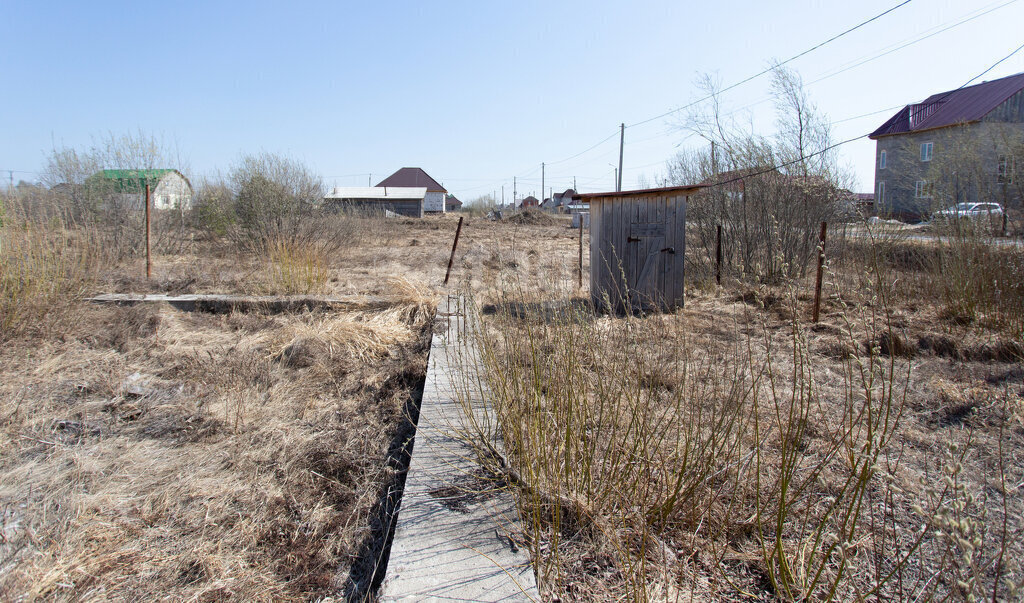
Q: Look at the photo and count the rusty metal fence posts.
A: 5